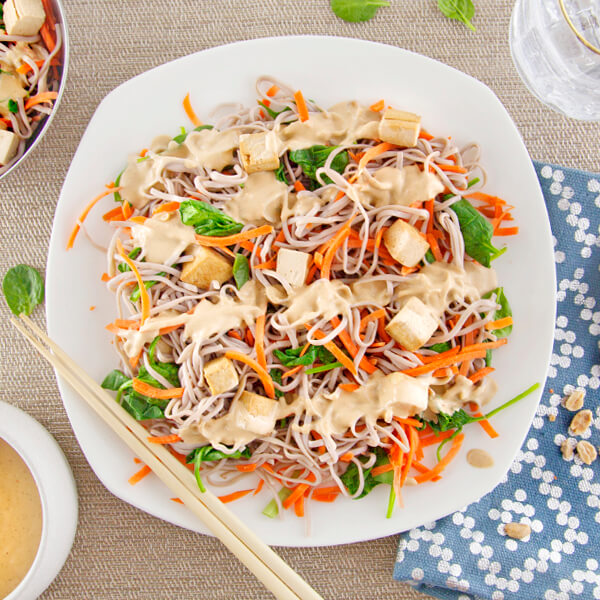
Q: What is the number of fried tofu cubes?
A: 11